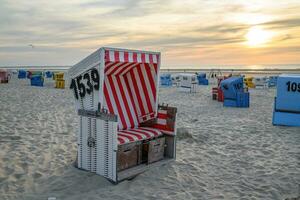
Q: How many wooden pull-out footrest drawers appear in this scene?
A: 2